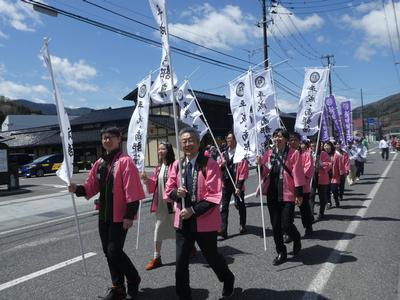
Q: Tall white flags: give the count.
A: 7